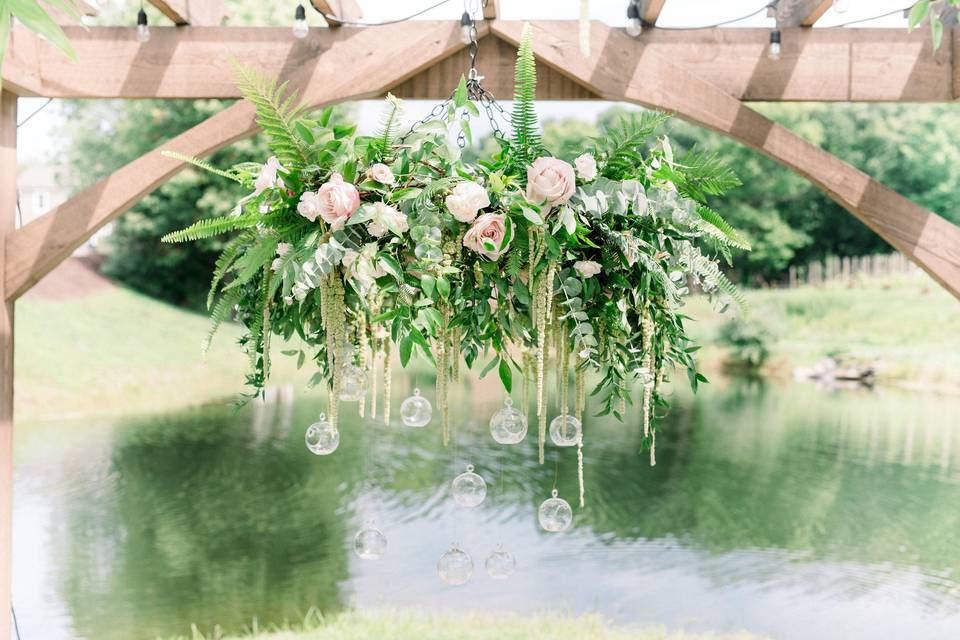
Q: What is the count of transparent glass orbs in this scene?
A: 10